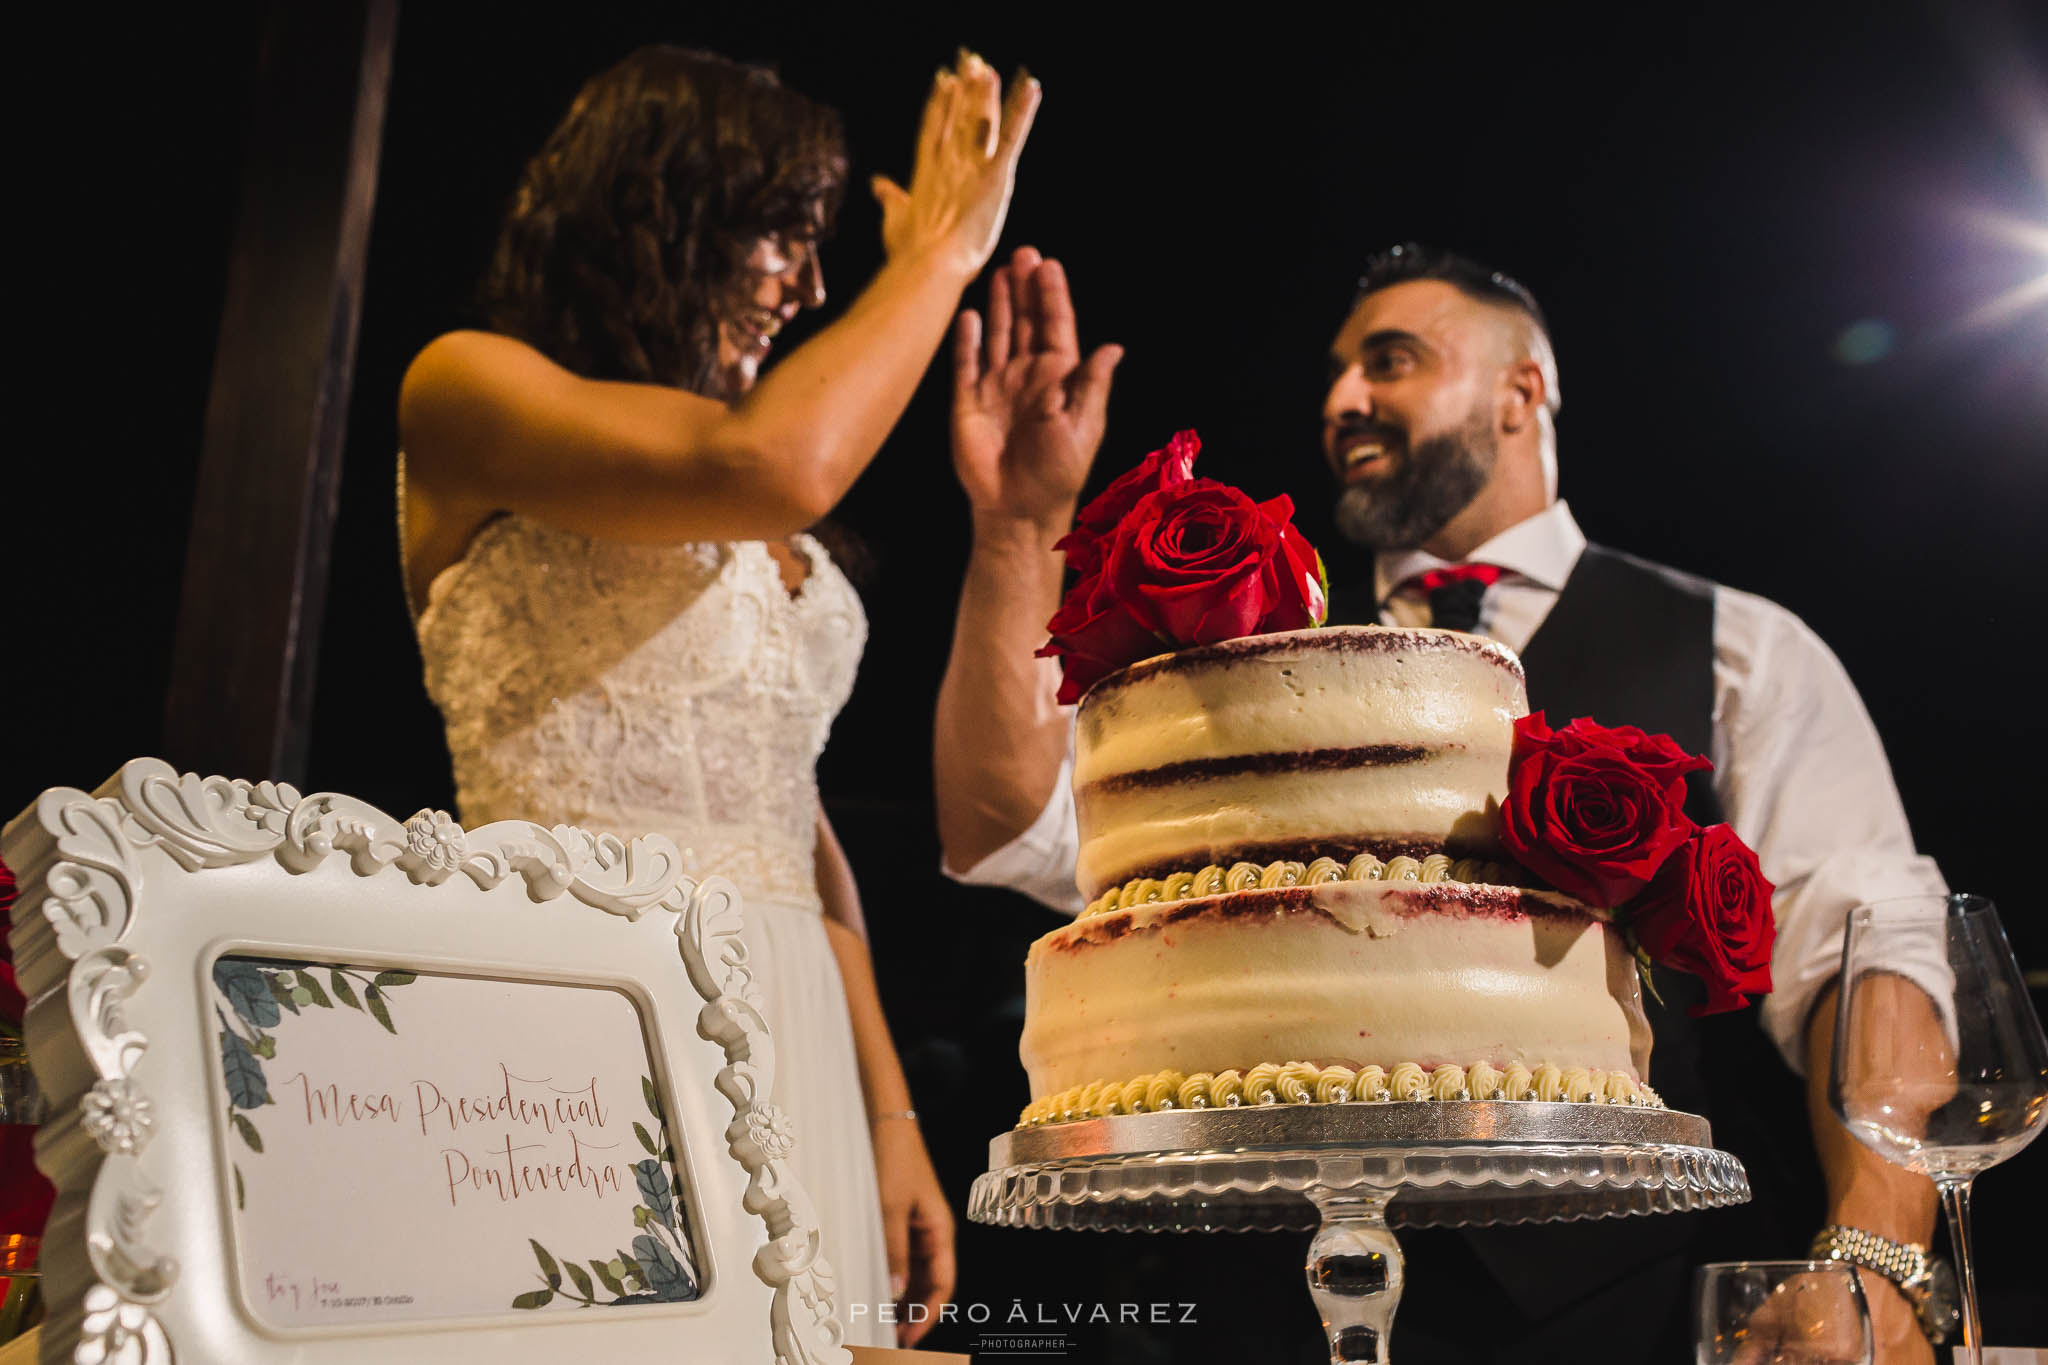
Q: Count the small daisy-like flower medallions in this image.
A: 3